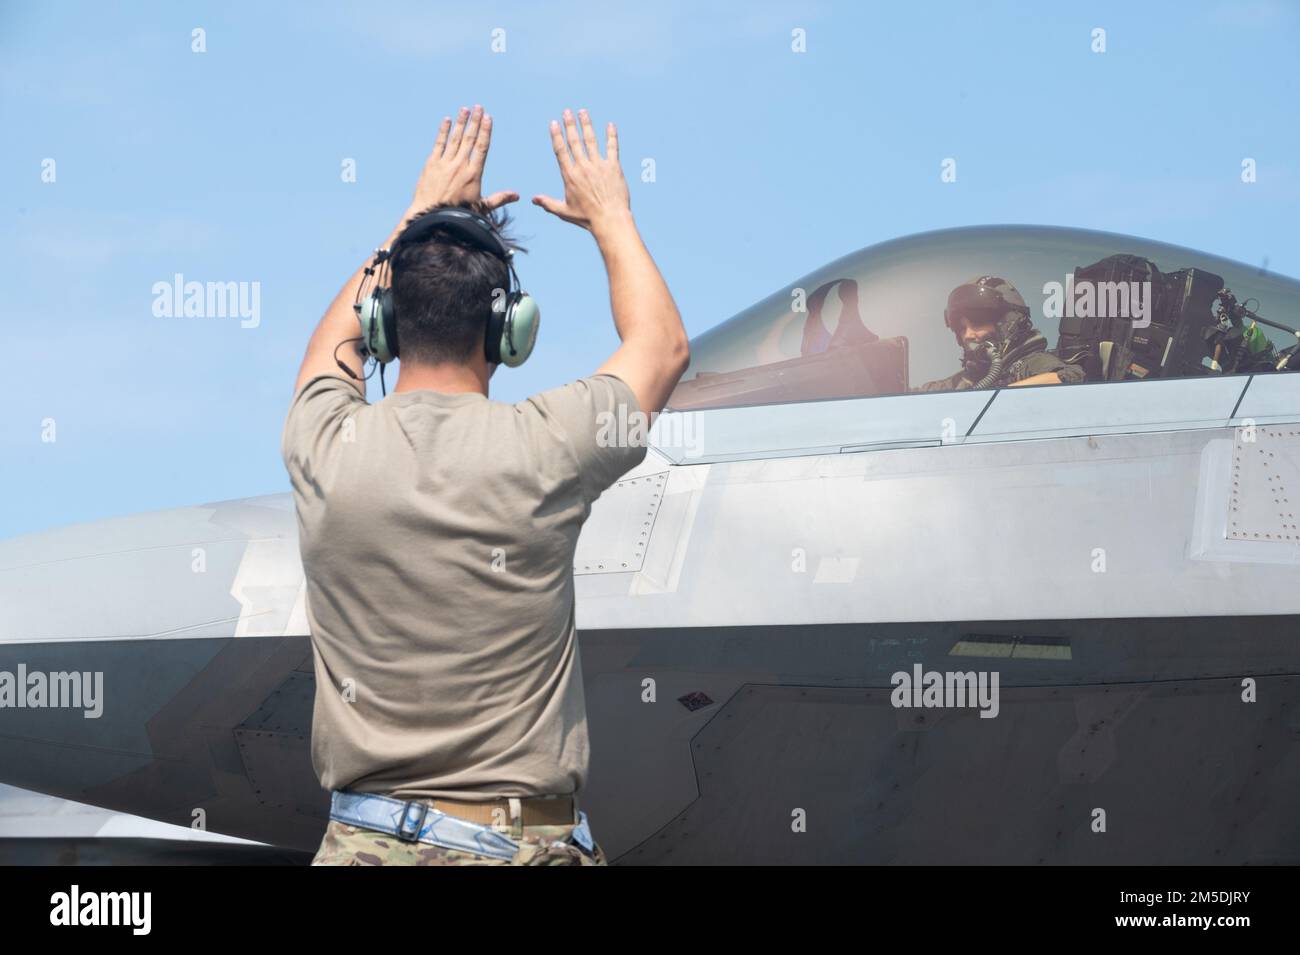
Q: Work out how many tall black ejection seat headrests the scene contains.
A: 1